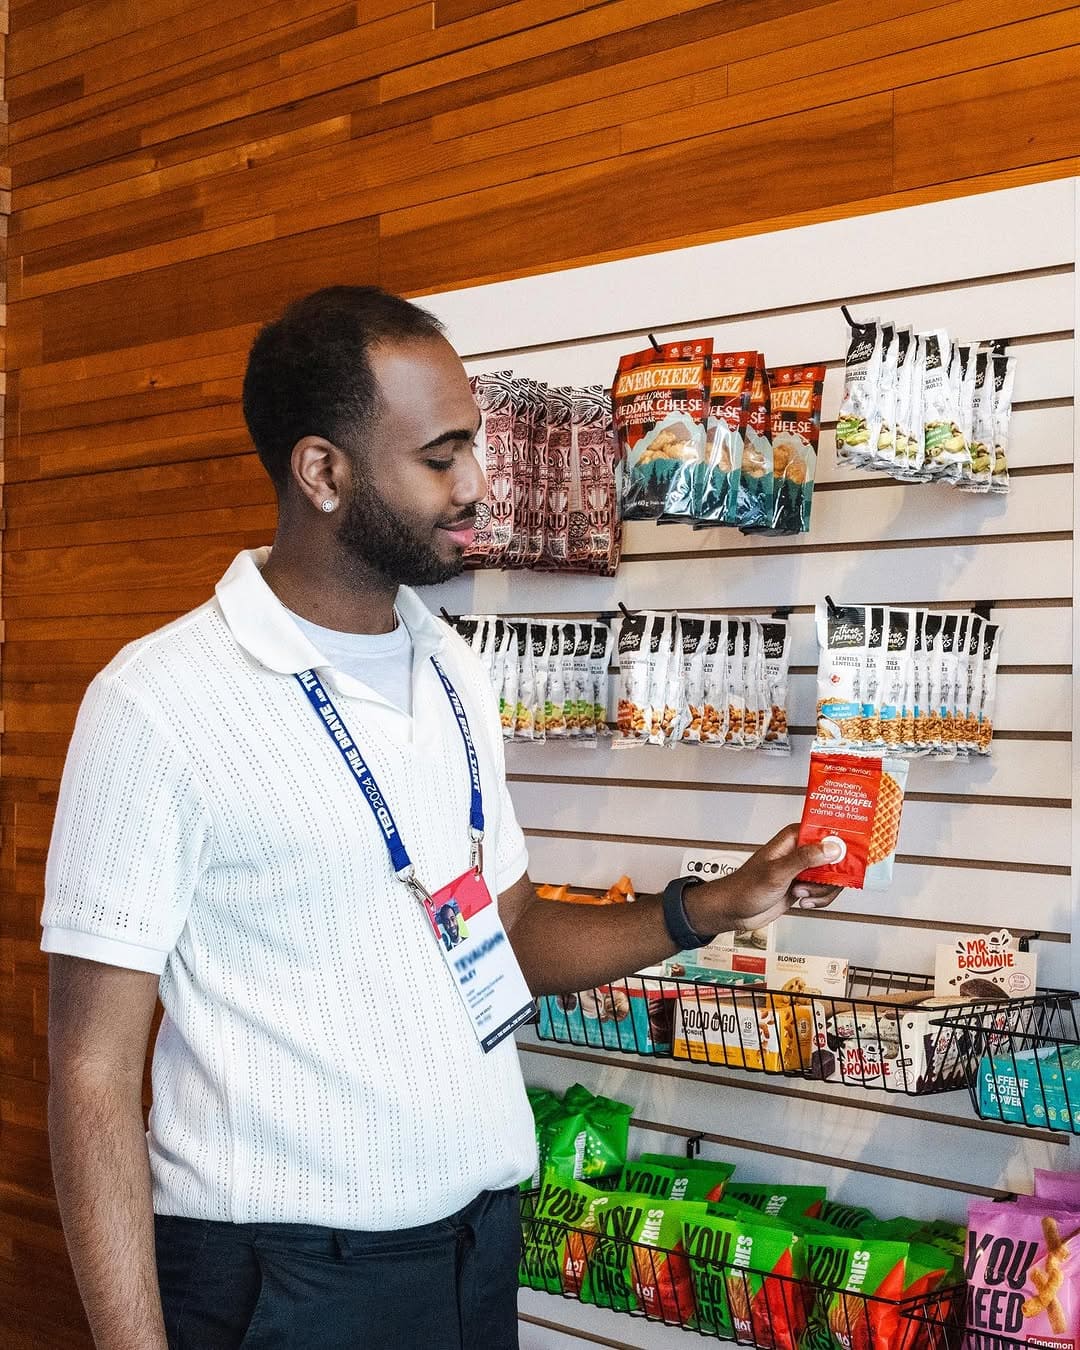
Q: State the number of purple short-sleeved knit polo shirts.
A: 0